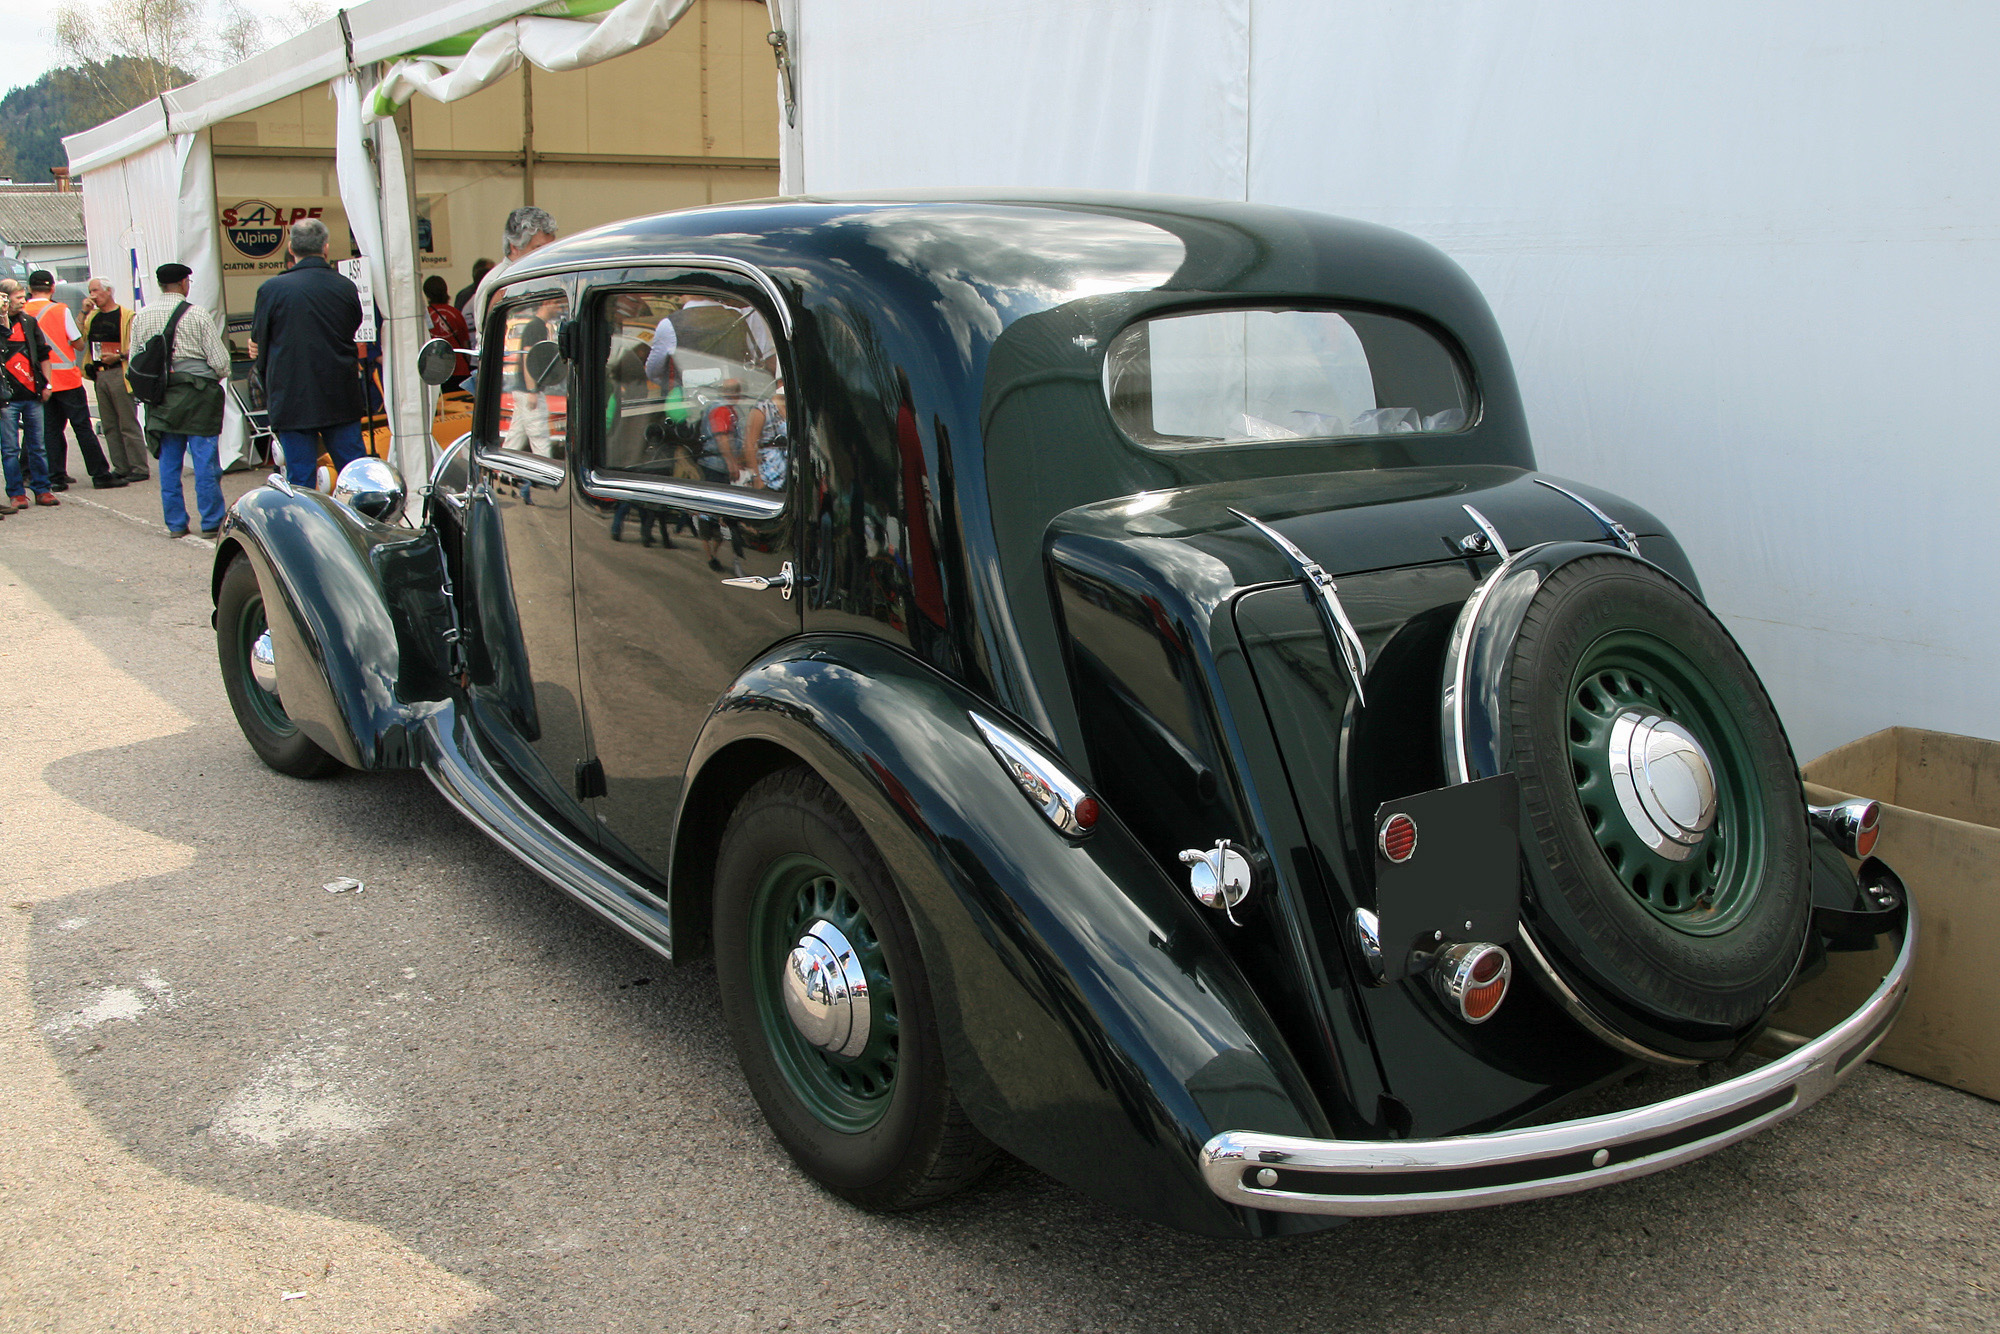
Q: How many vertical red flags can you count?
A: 0